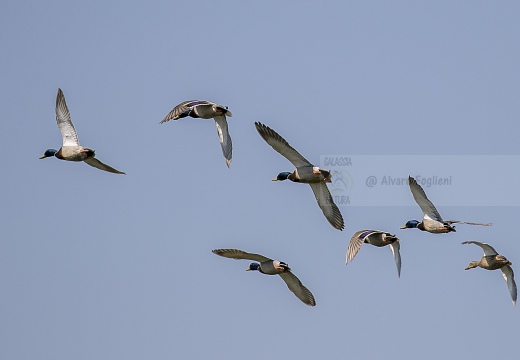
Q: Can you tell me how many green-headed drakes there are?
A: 6